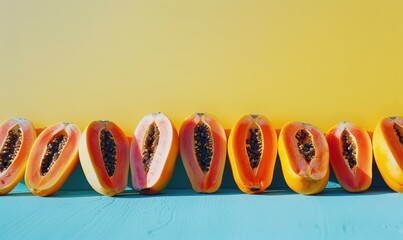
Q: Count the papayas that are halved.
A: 9